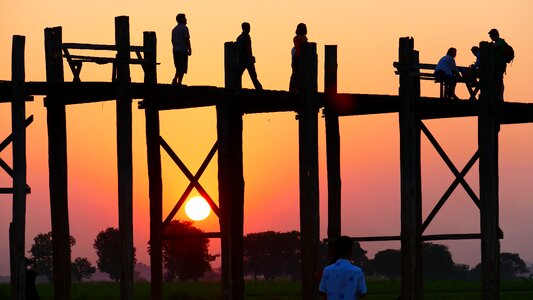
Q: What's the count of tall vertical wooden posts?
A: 9